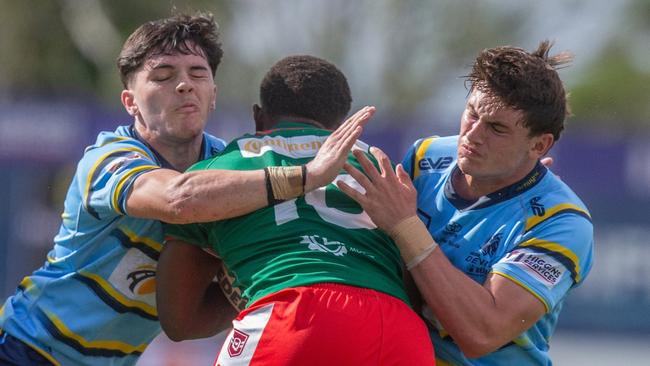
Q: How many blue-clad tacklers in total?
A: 2